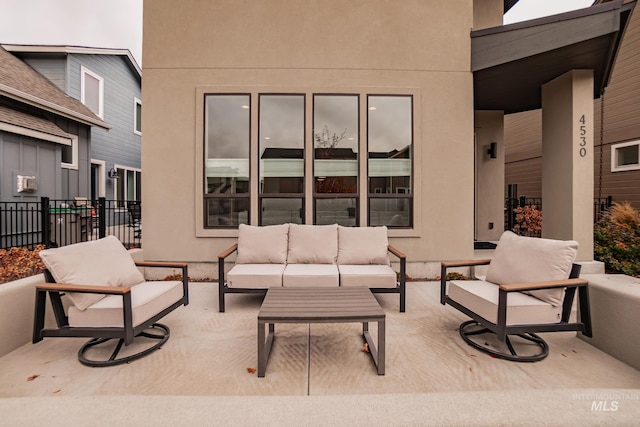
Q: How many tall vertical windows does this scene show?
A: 4